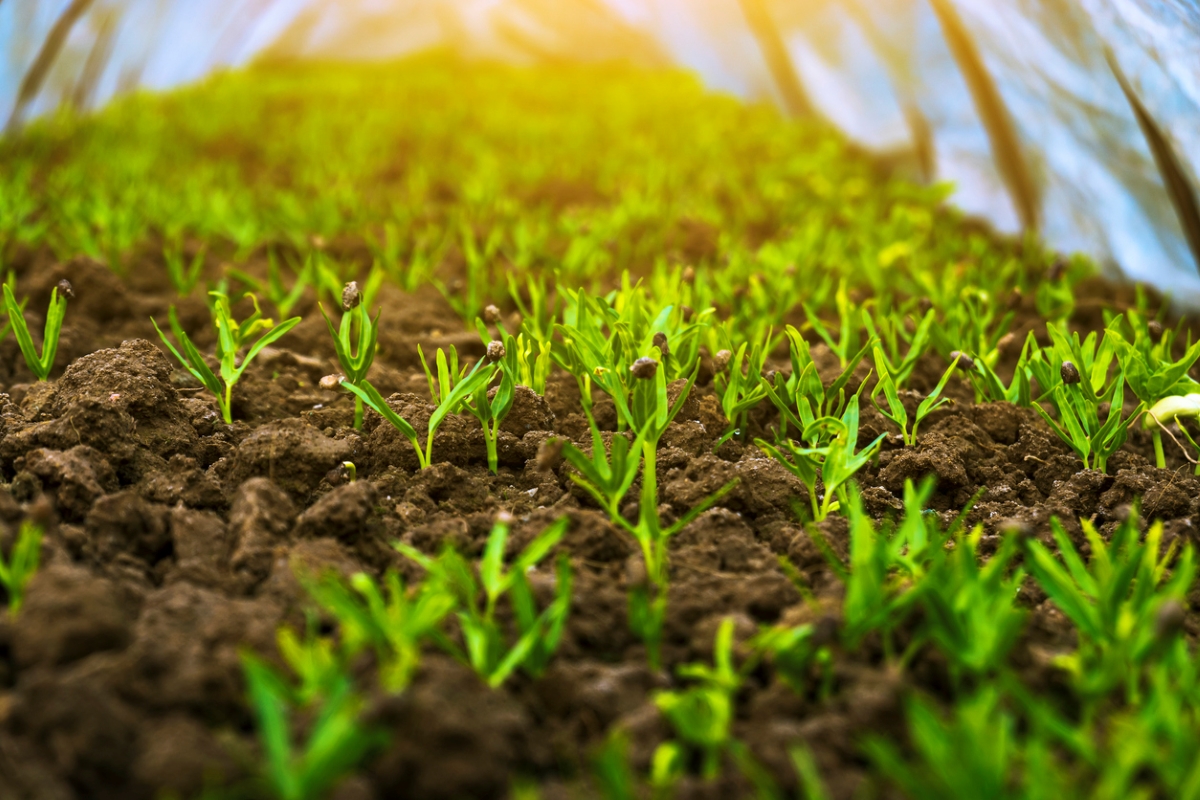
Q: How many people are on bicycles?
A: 0